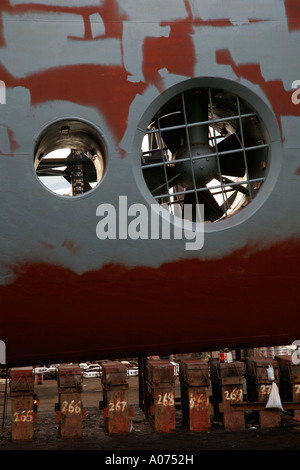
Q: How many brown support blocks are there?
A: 8